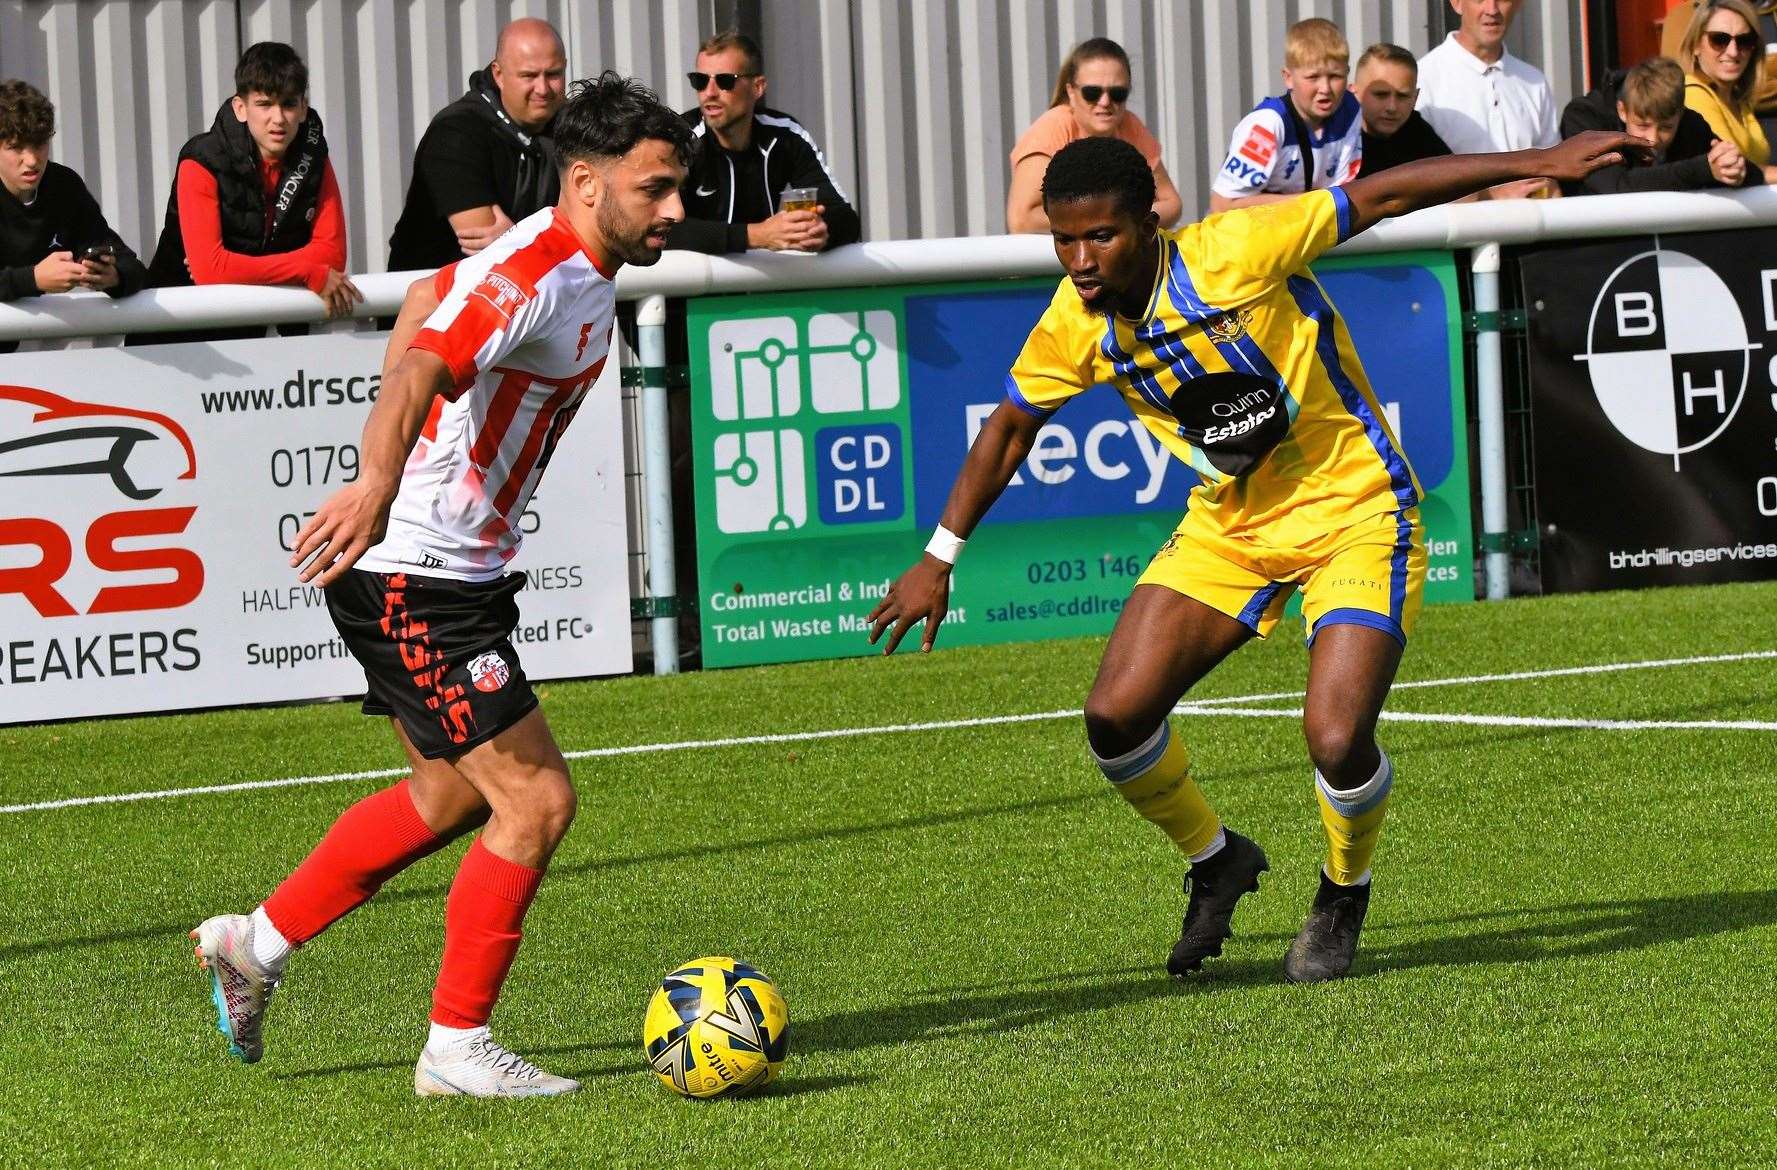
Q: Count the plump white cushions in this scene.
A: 0